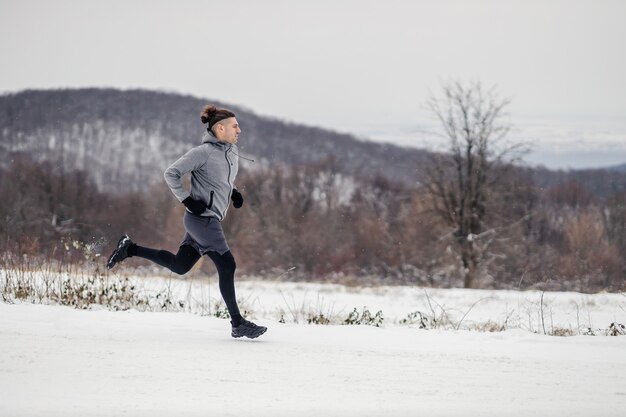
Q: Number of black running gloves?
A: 2